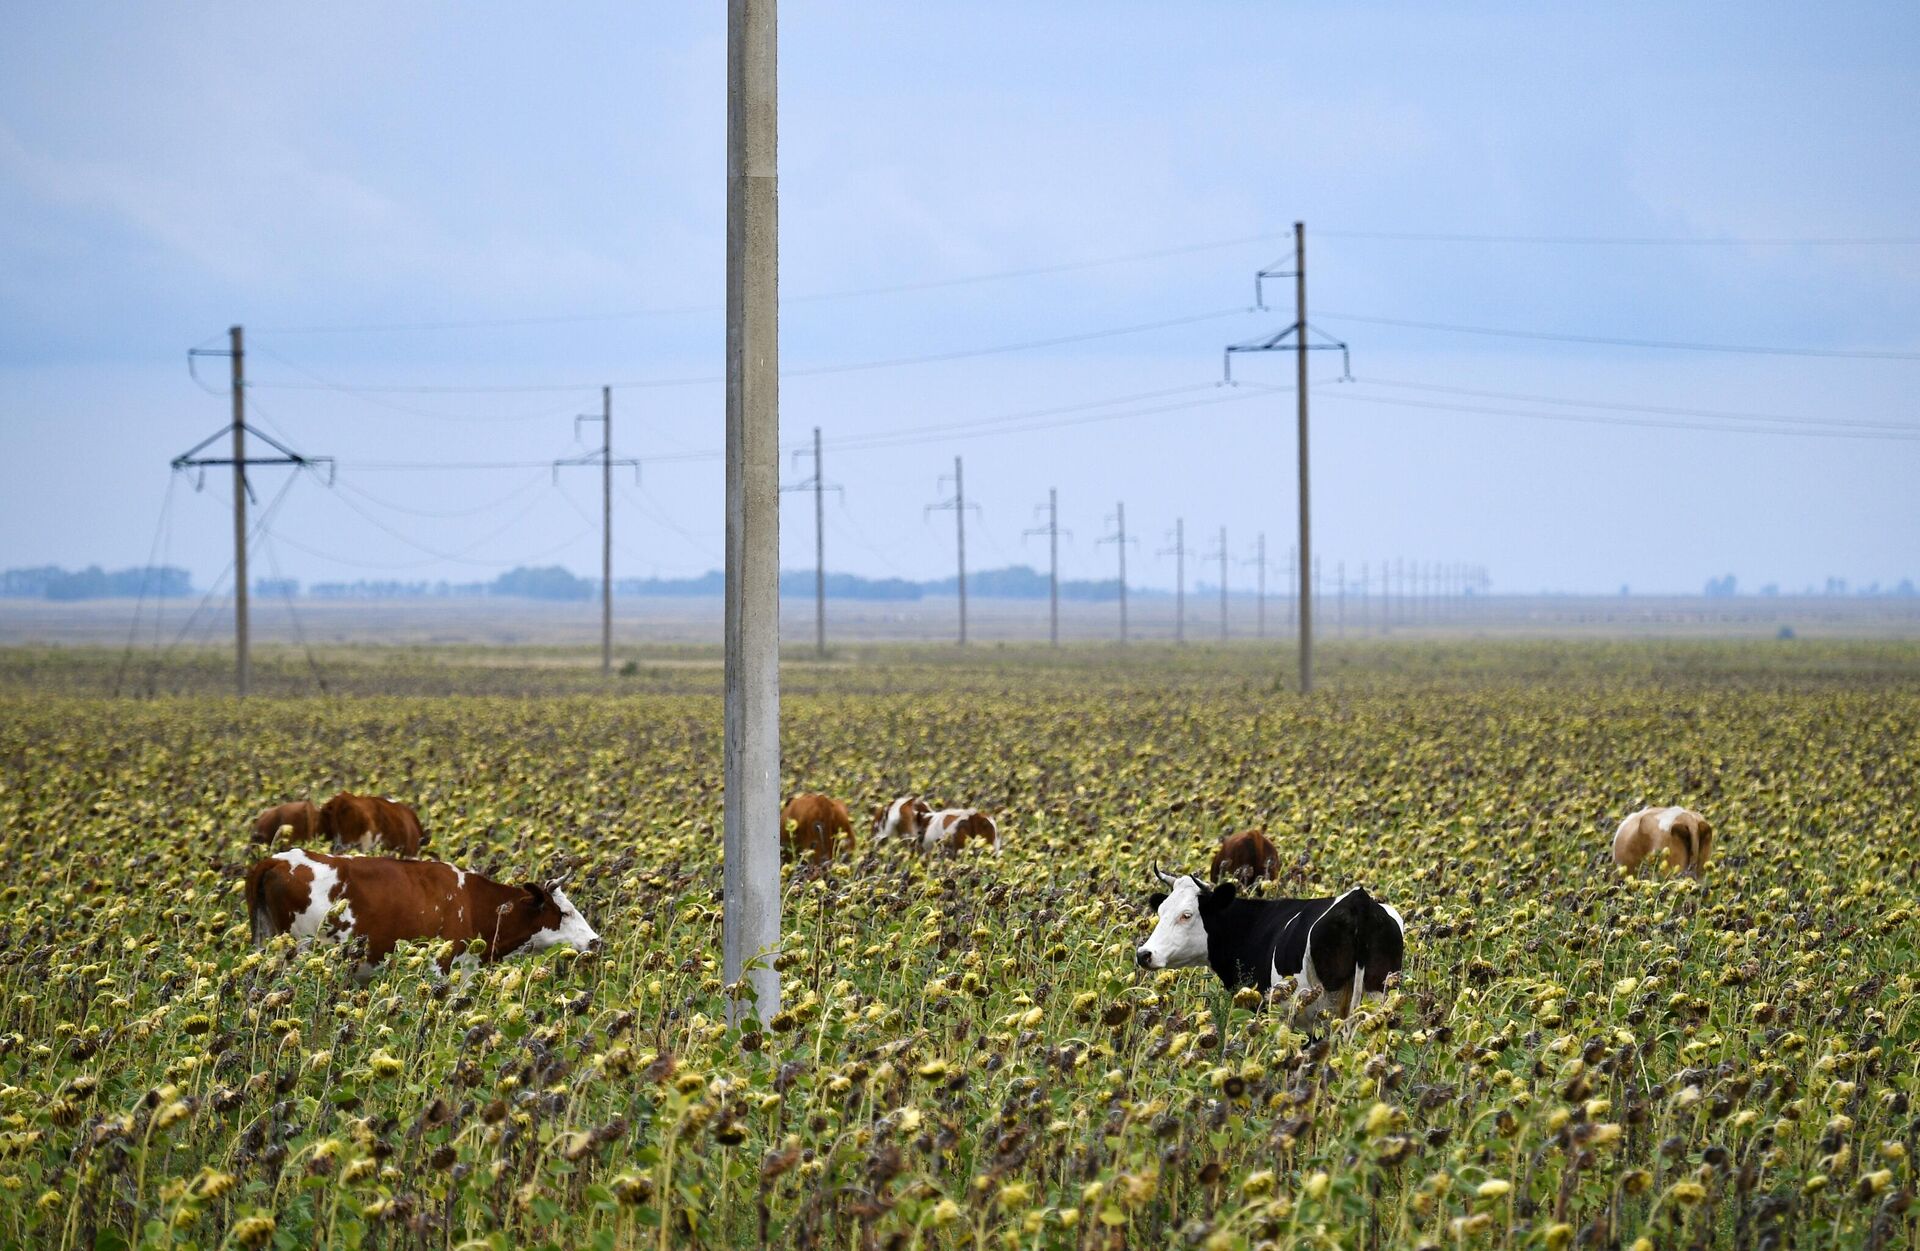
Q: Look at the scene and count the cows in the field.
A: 9